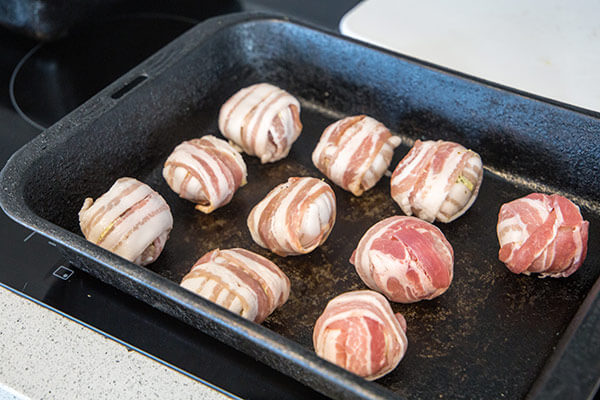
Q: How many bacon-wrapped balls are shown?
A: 10